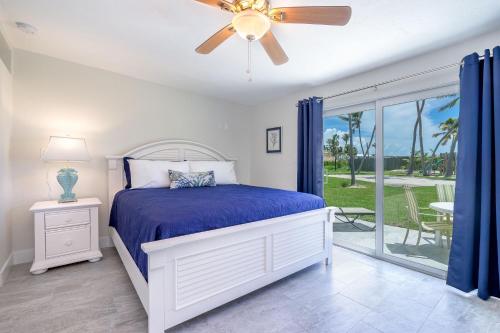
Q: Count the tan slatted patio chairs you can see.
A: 2